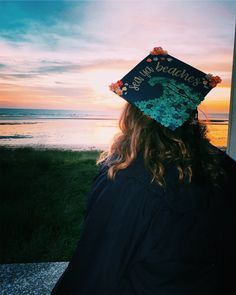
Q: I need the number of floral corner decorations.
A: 3